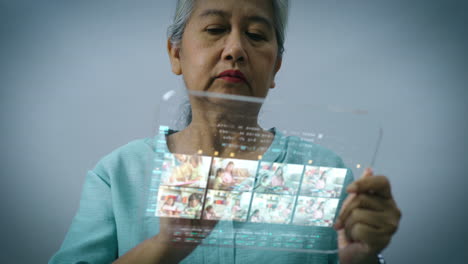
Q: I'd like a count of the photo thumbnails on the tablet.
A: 8